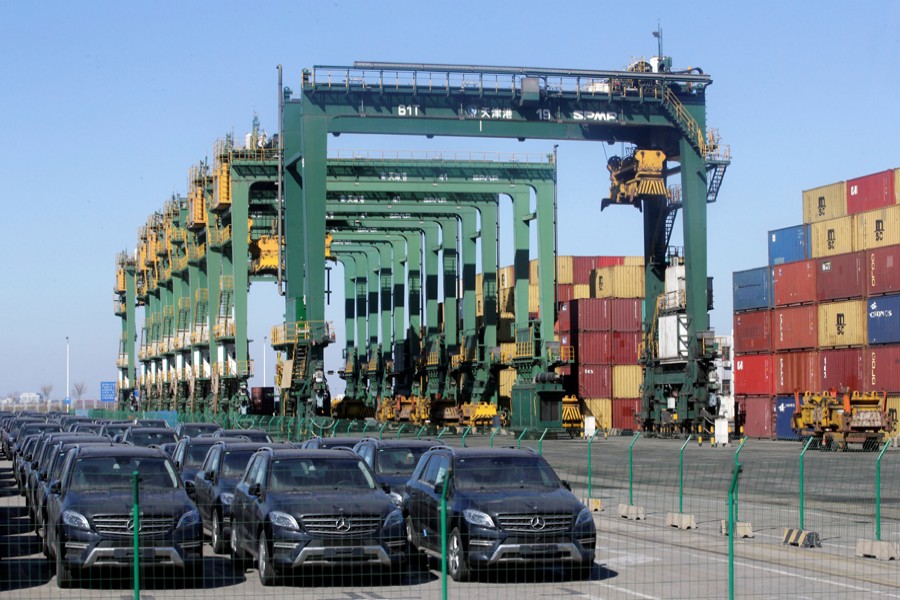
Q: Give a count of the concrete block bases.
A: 6